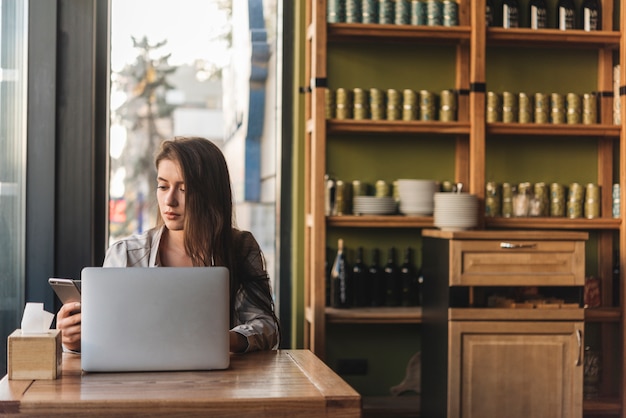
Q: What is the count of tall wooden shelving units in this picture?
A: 2